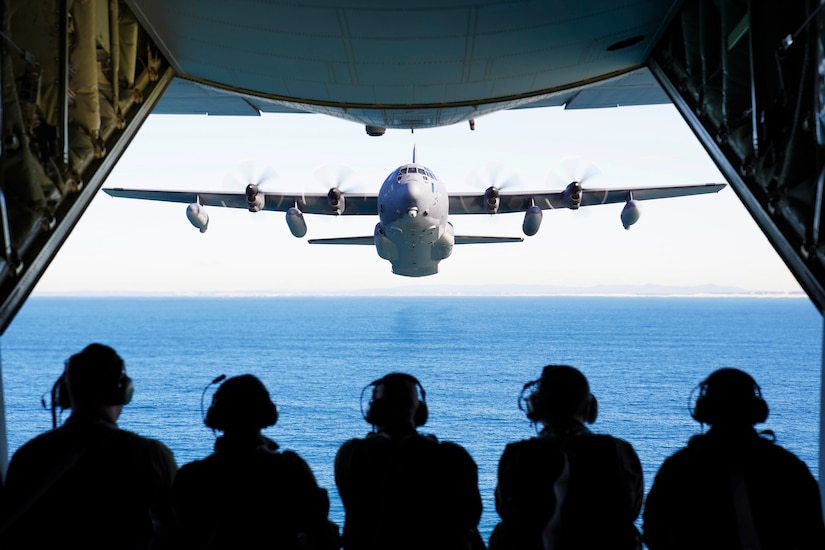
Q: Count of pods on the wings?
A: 4